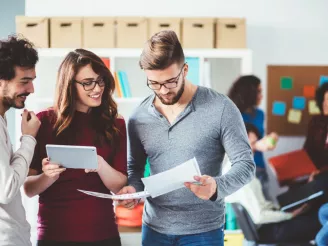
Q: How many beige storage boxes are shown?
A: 7